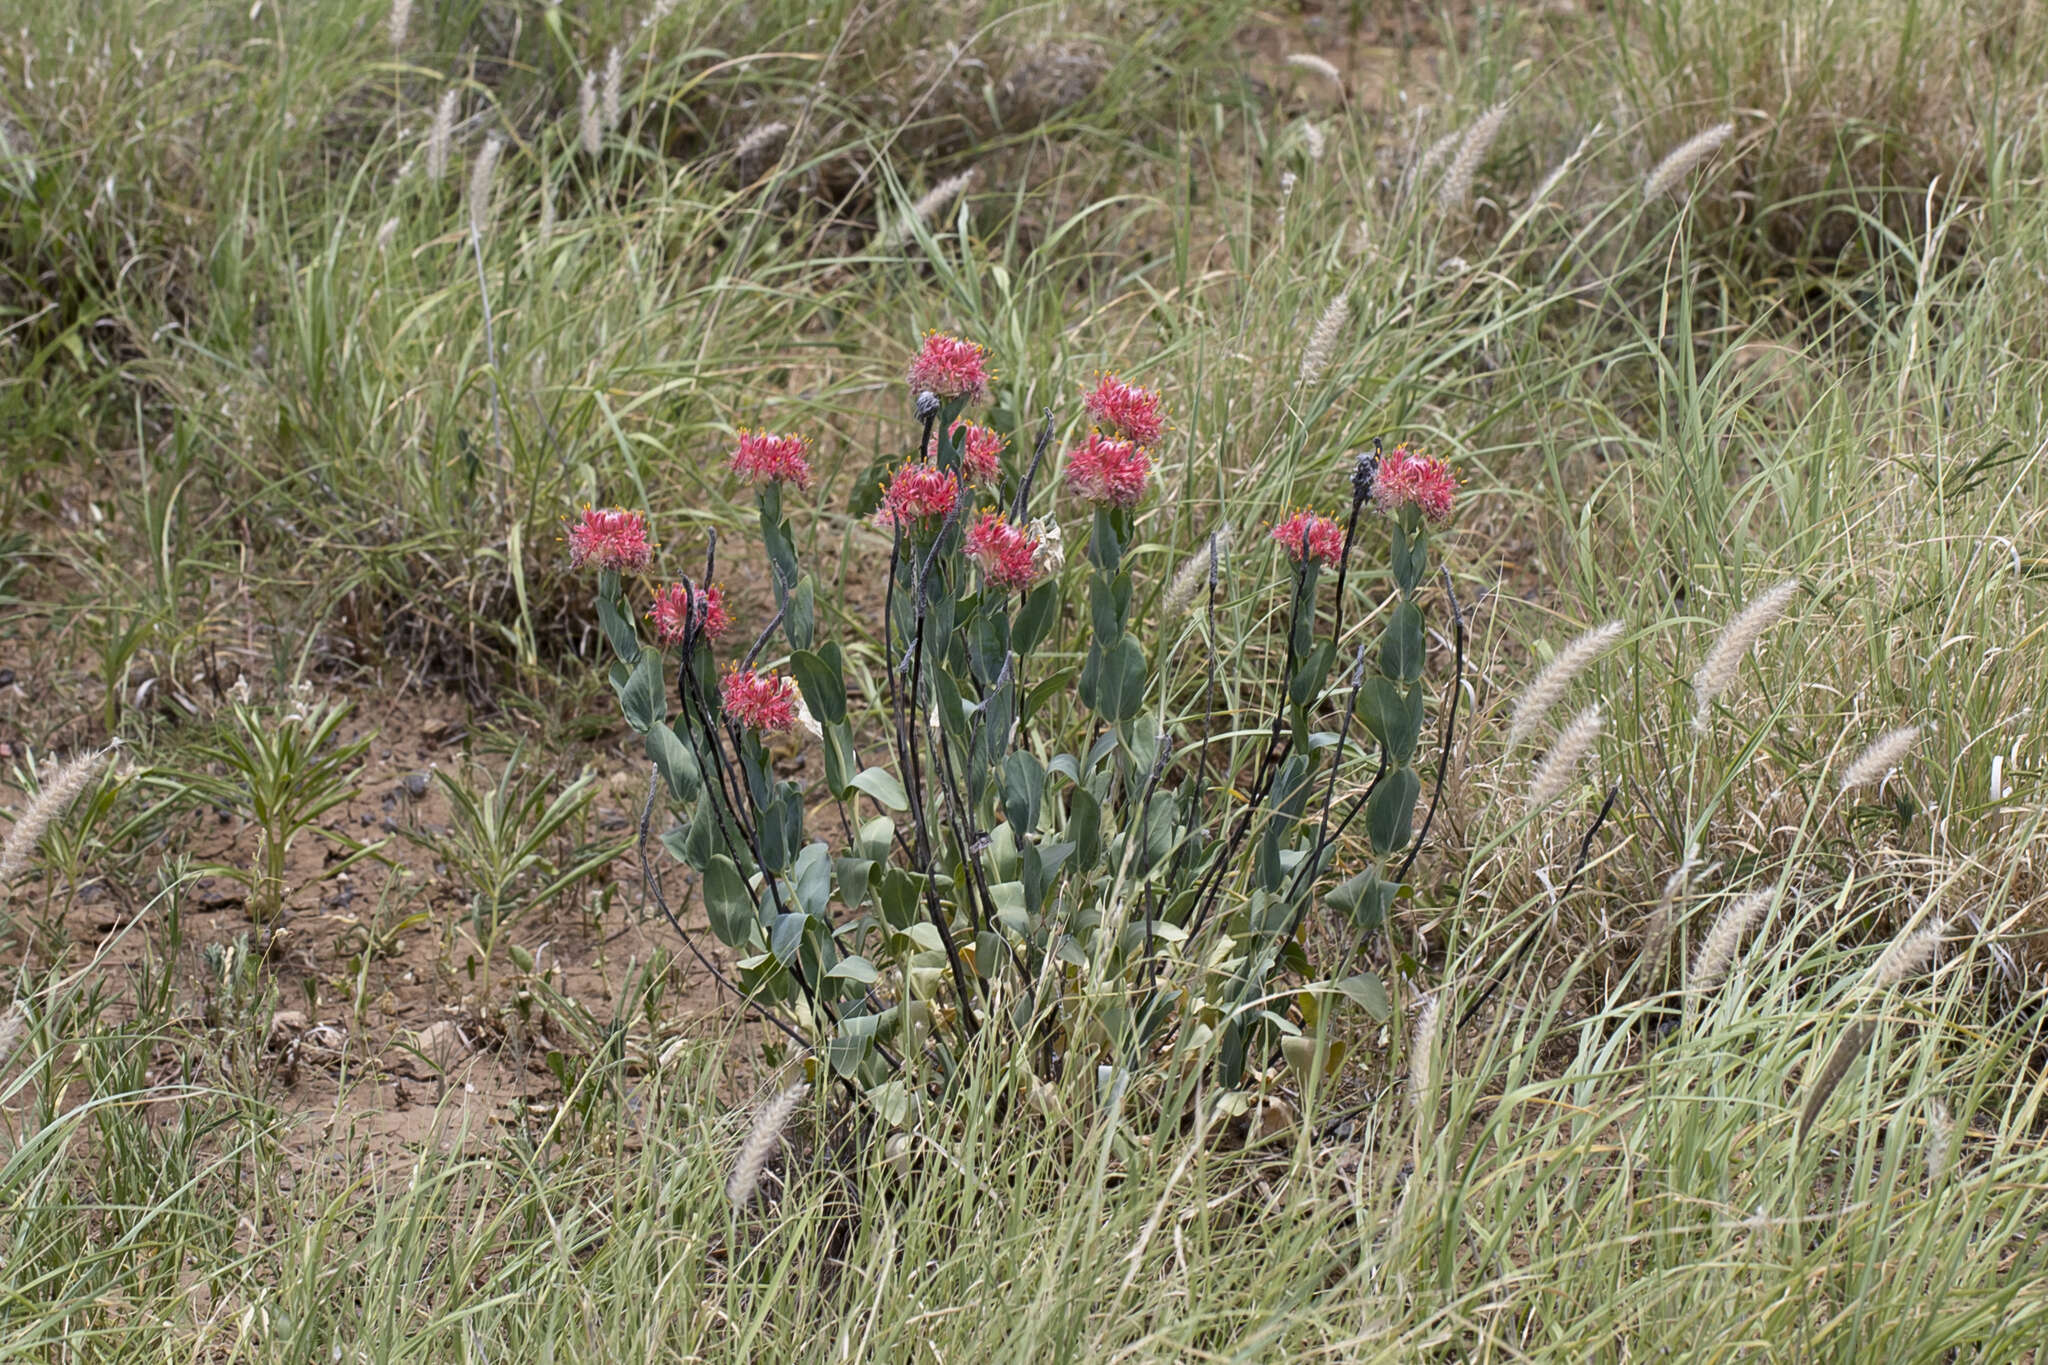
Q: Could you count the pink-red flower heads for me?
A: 12